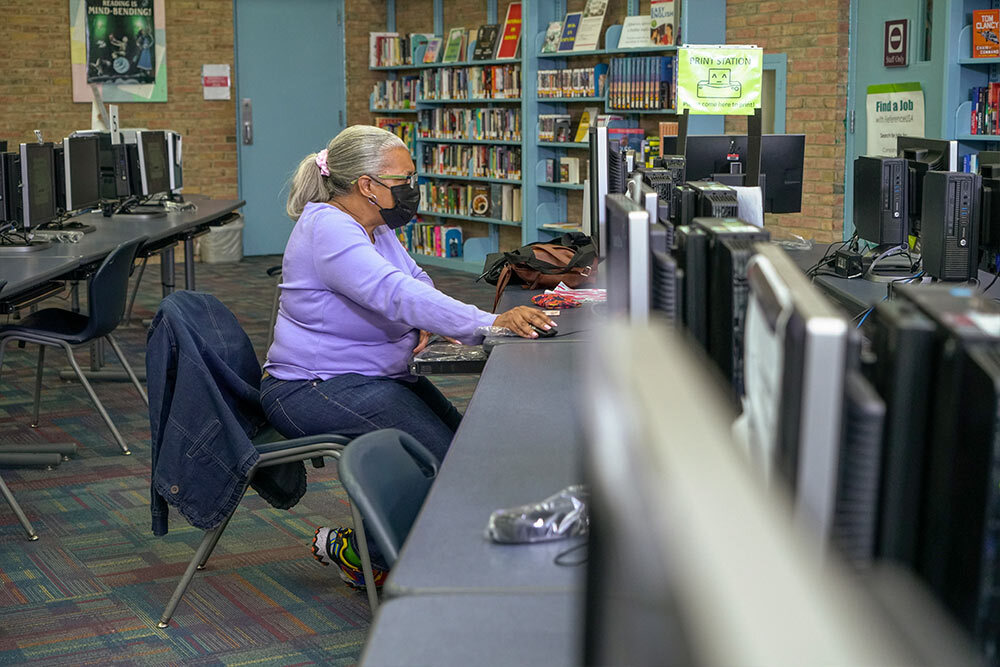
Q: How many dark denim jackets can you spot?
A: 1